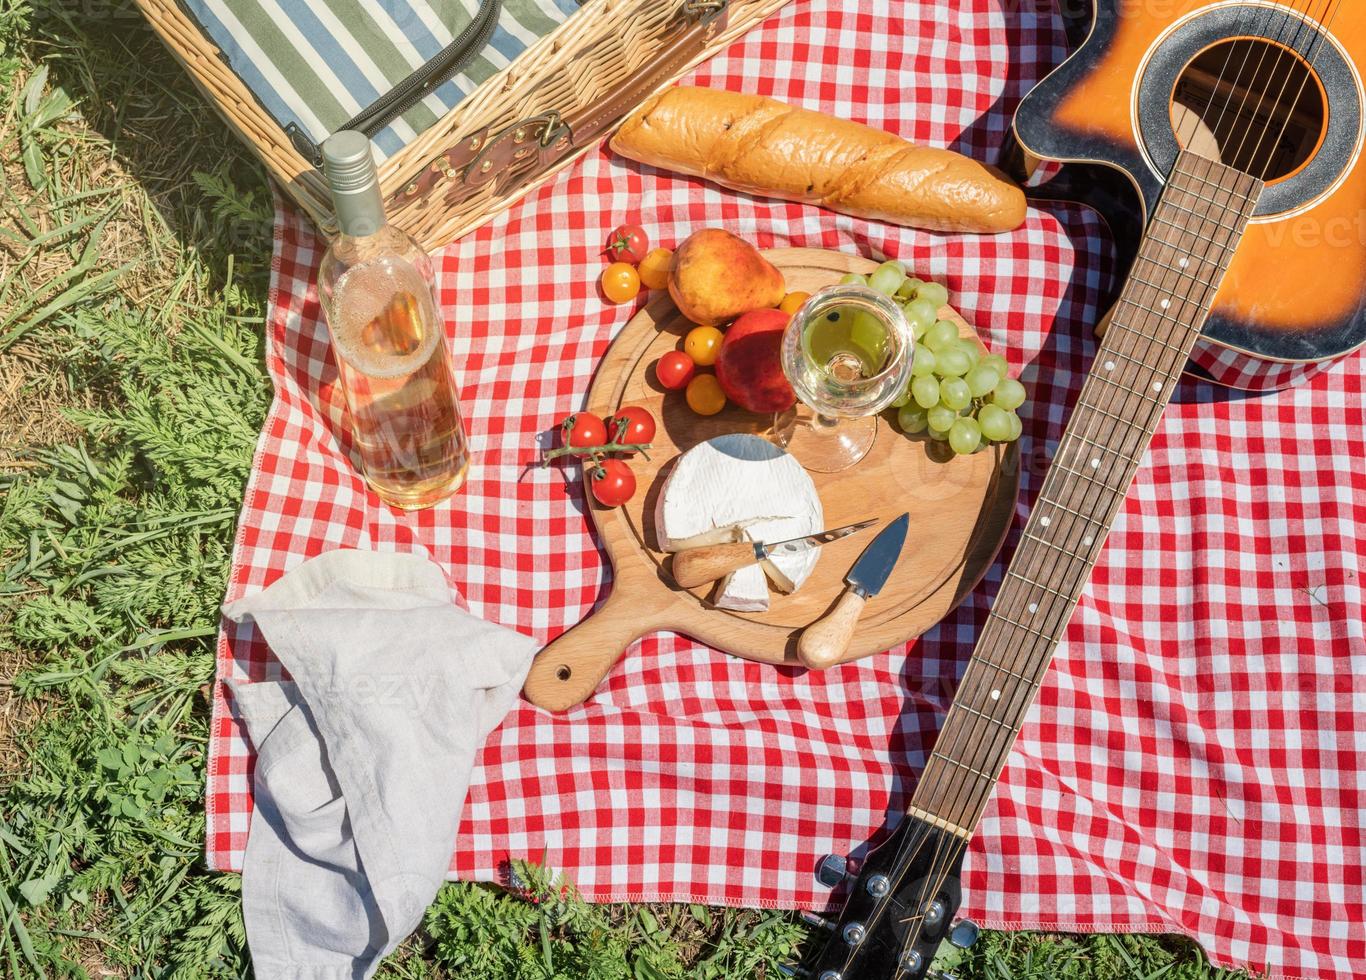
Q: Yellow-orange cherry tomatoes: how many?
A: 5